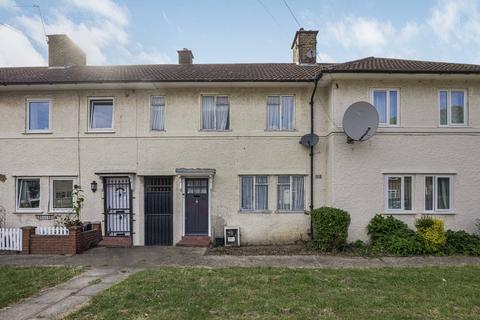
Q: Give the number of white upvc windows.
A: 8